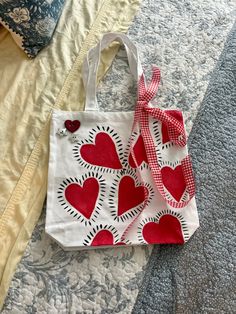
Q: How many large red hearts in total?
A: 8